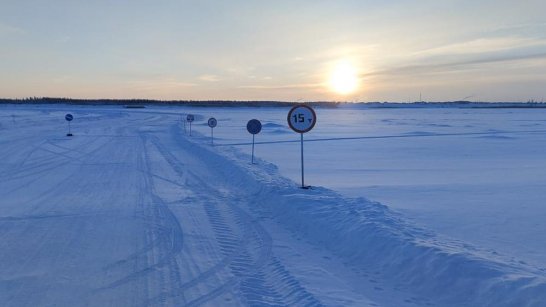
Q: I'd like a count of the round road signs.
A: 5